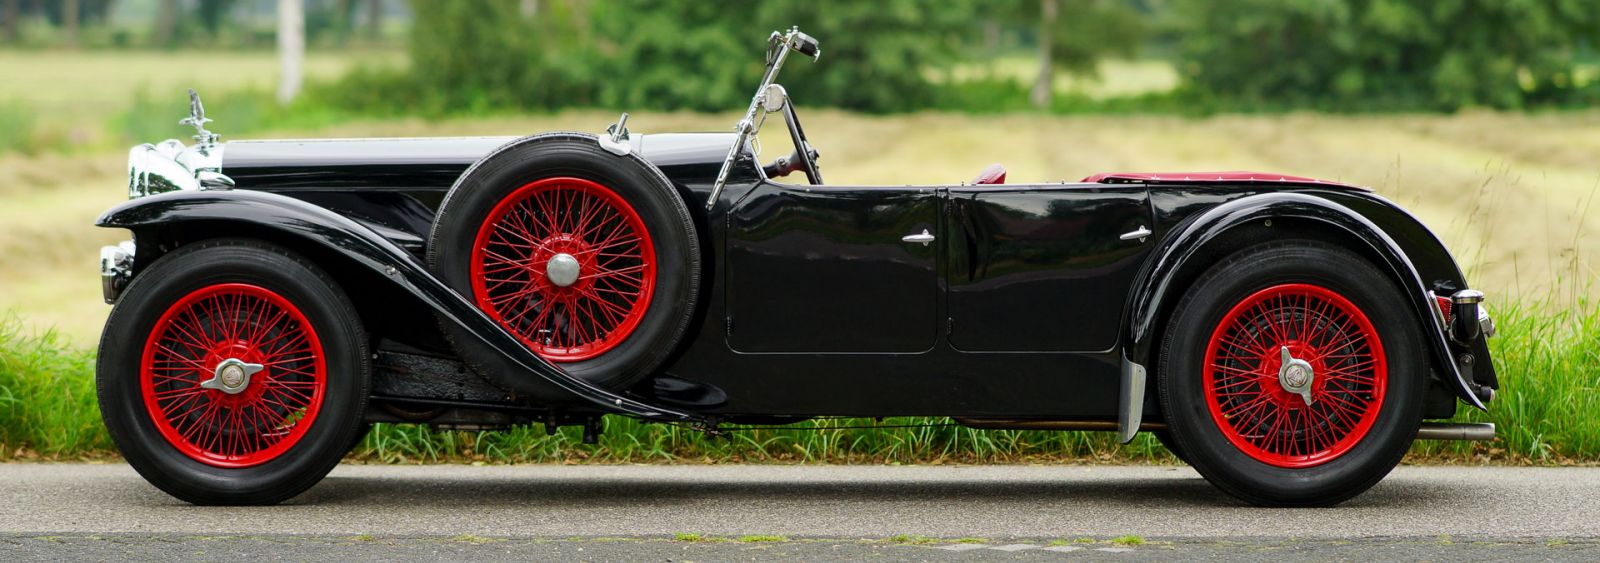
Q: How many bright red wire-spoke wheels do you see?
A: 3